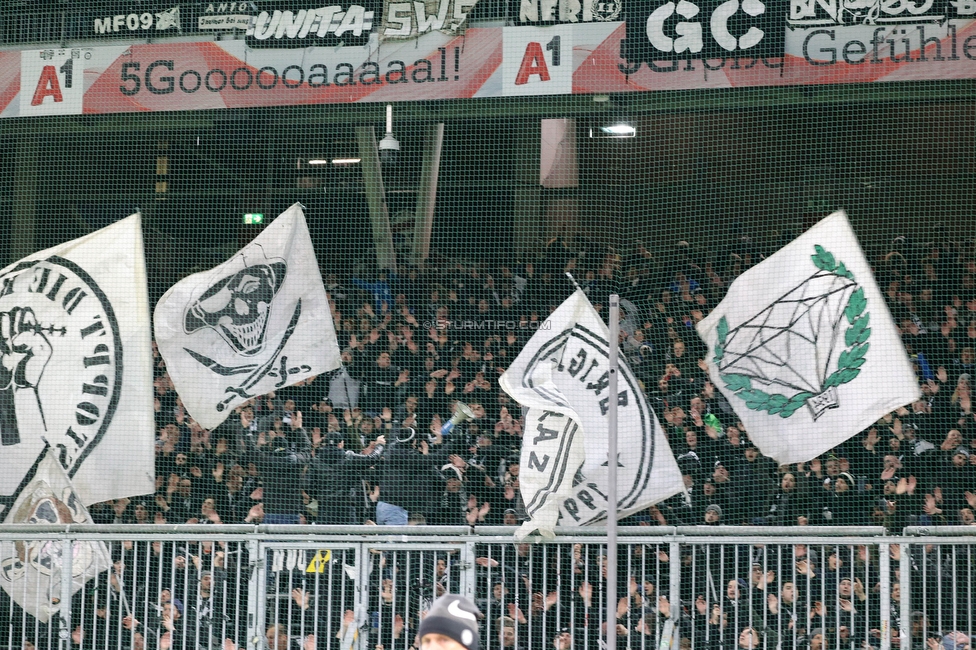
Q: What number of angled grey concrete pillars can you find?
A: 2